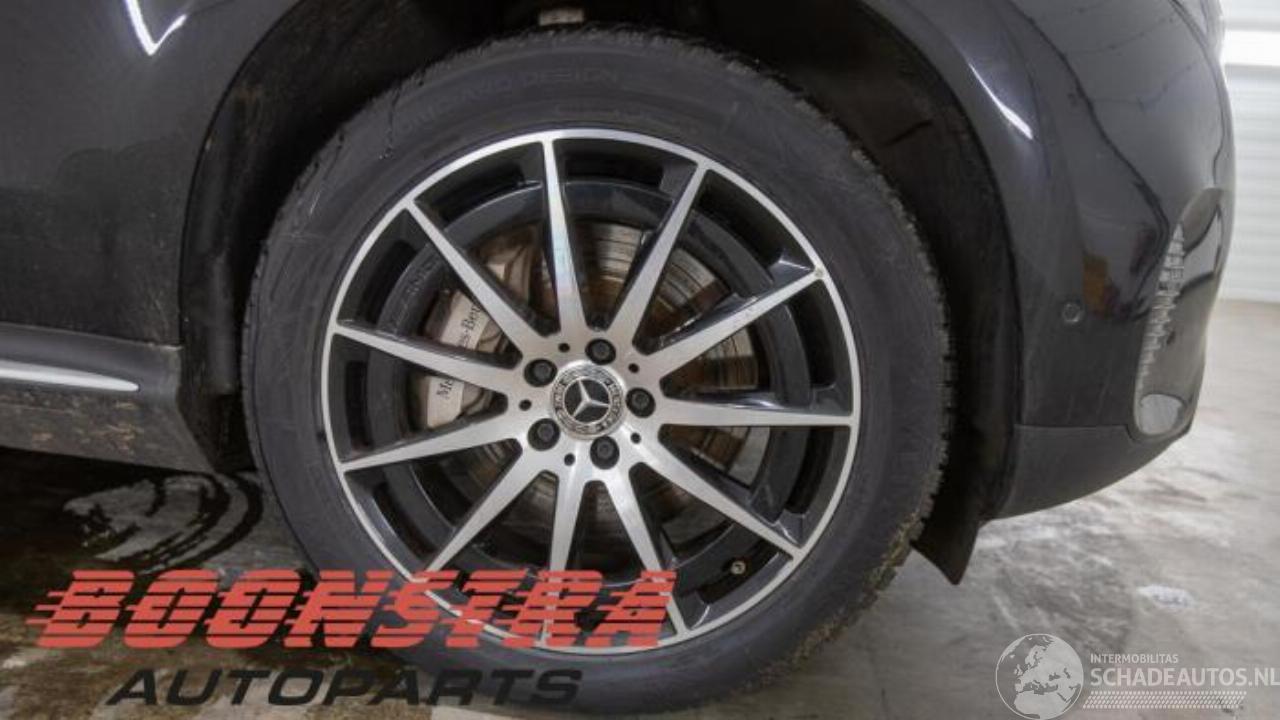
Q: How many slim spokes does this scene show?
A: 11